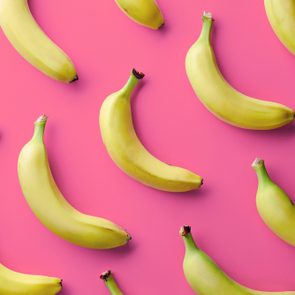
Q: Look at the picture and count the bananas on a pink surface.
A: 10